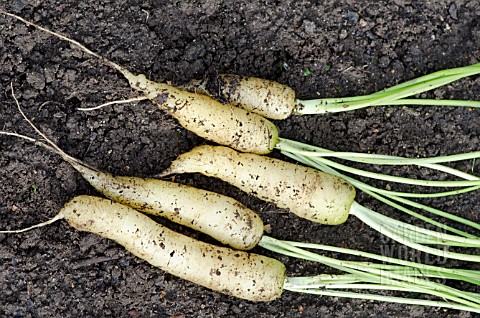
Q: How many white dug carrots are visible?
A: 5